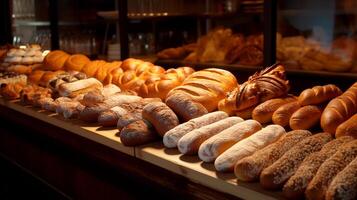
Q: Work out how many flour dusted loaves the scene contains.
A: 4